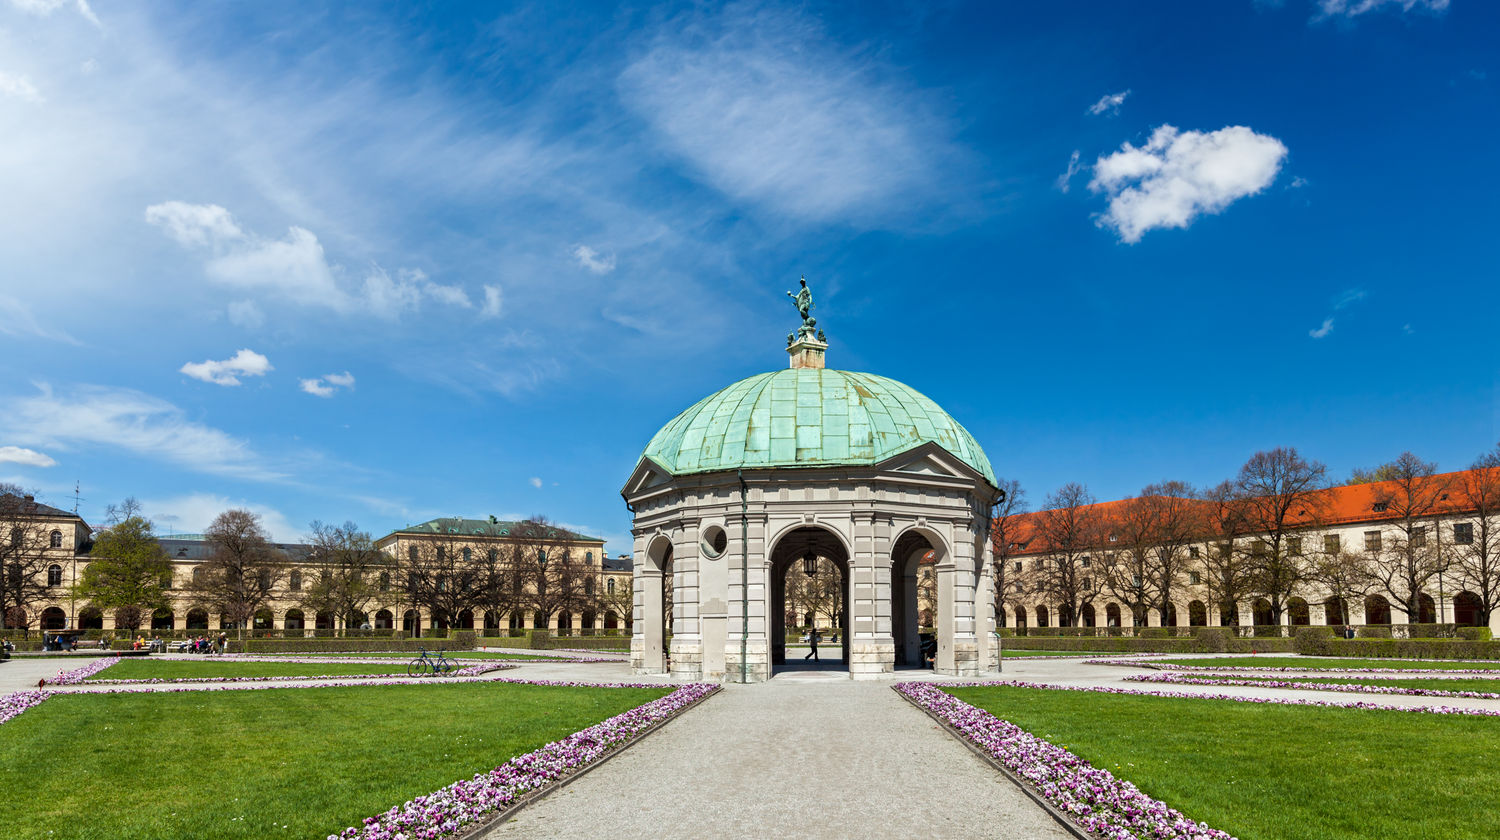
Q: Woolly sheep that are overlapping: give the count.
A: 0